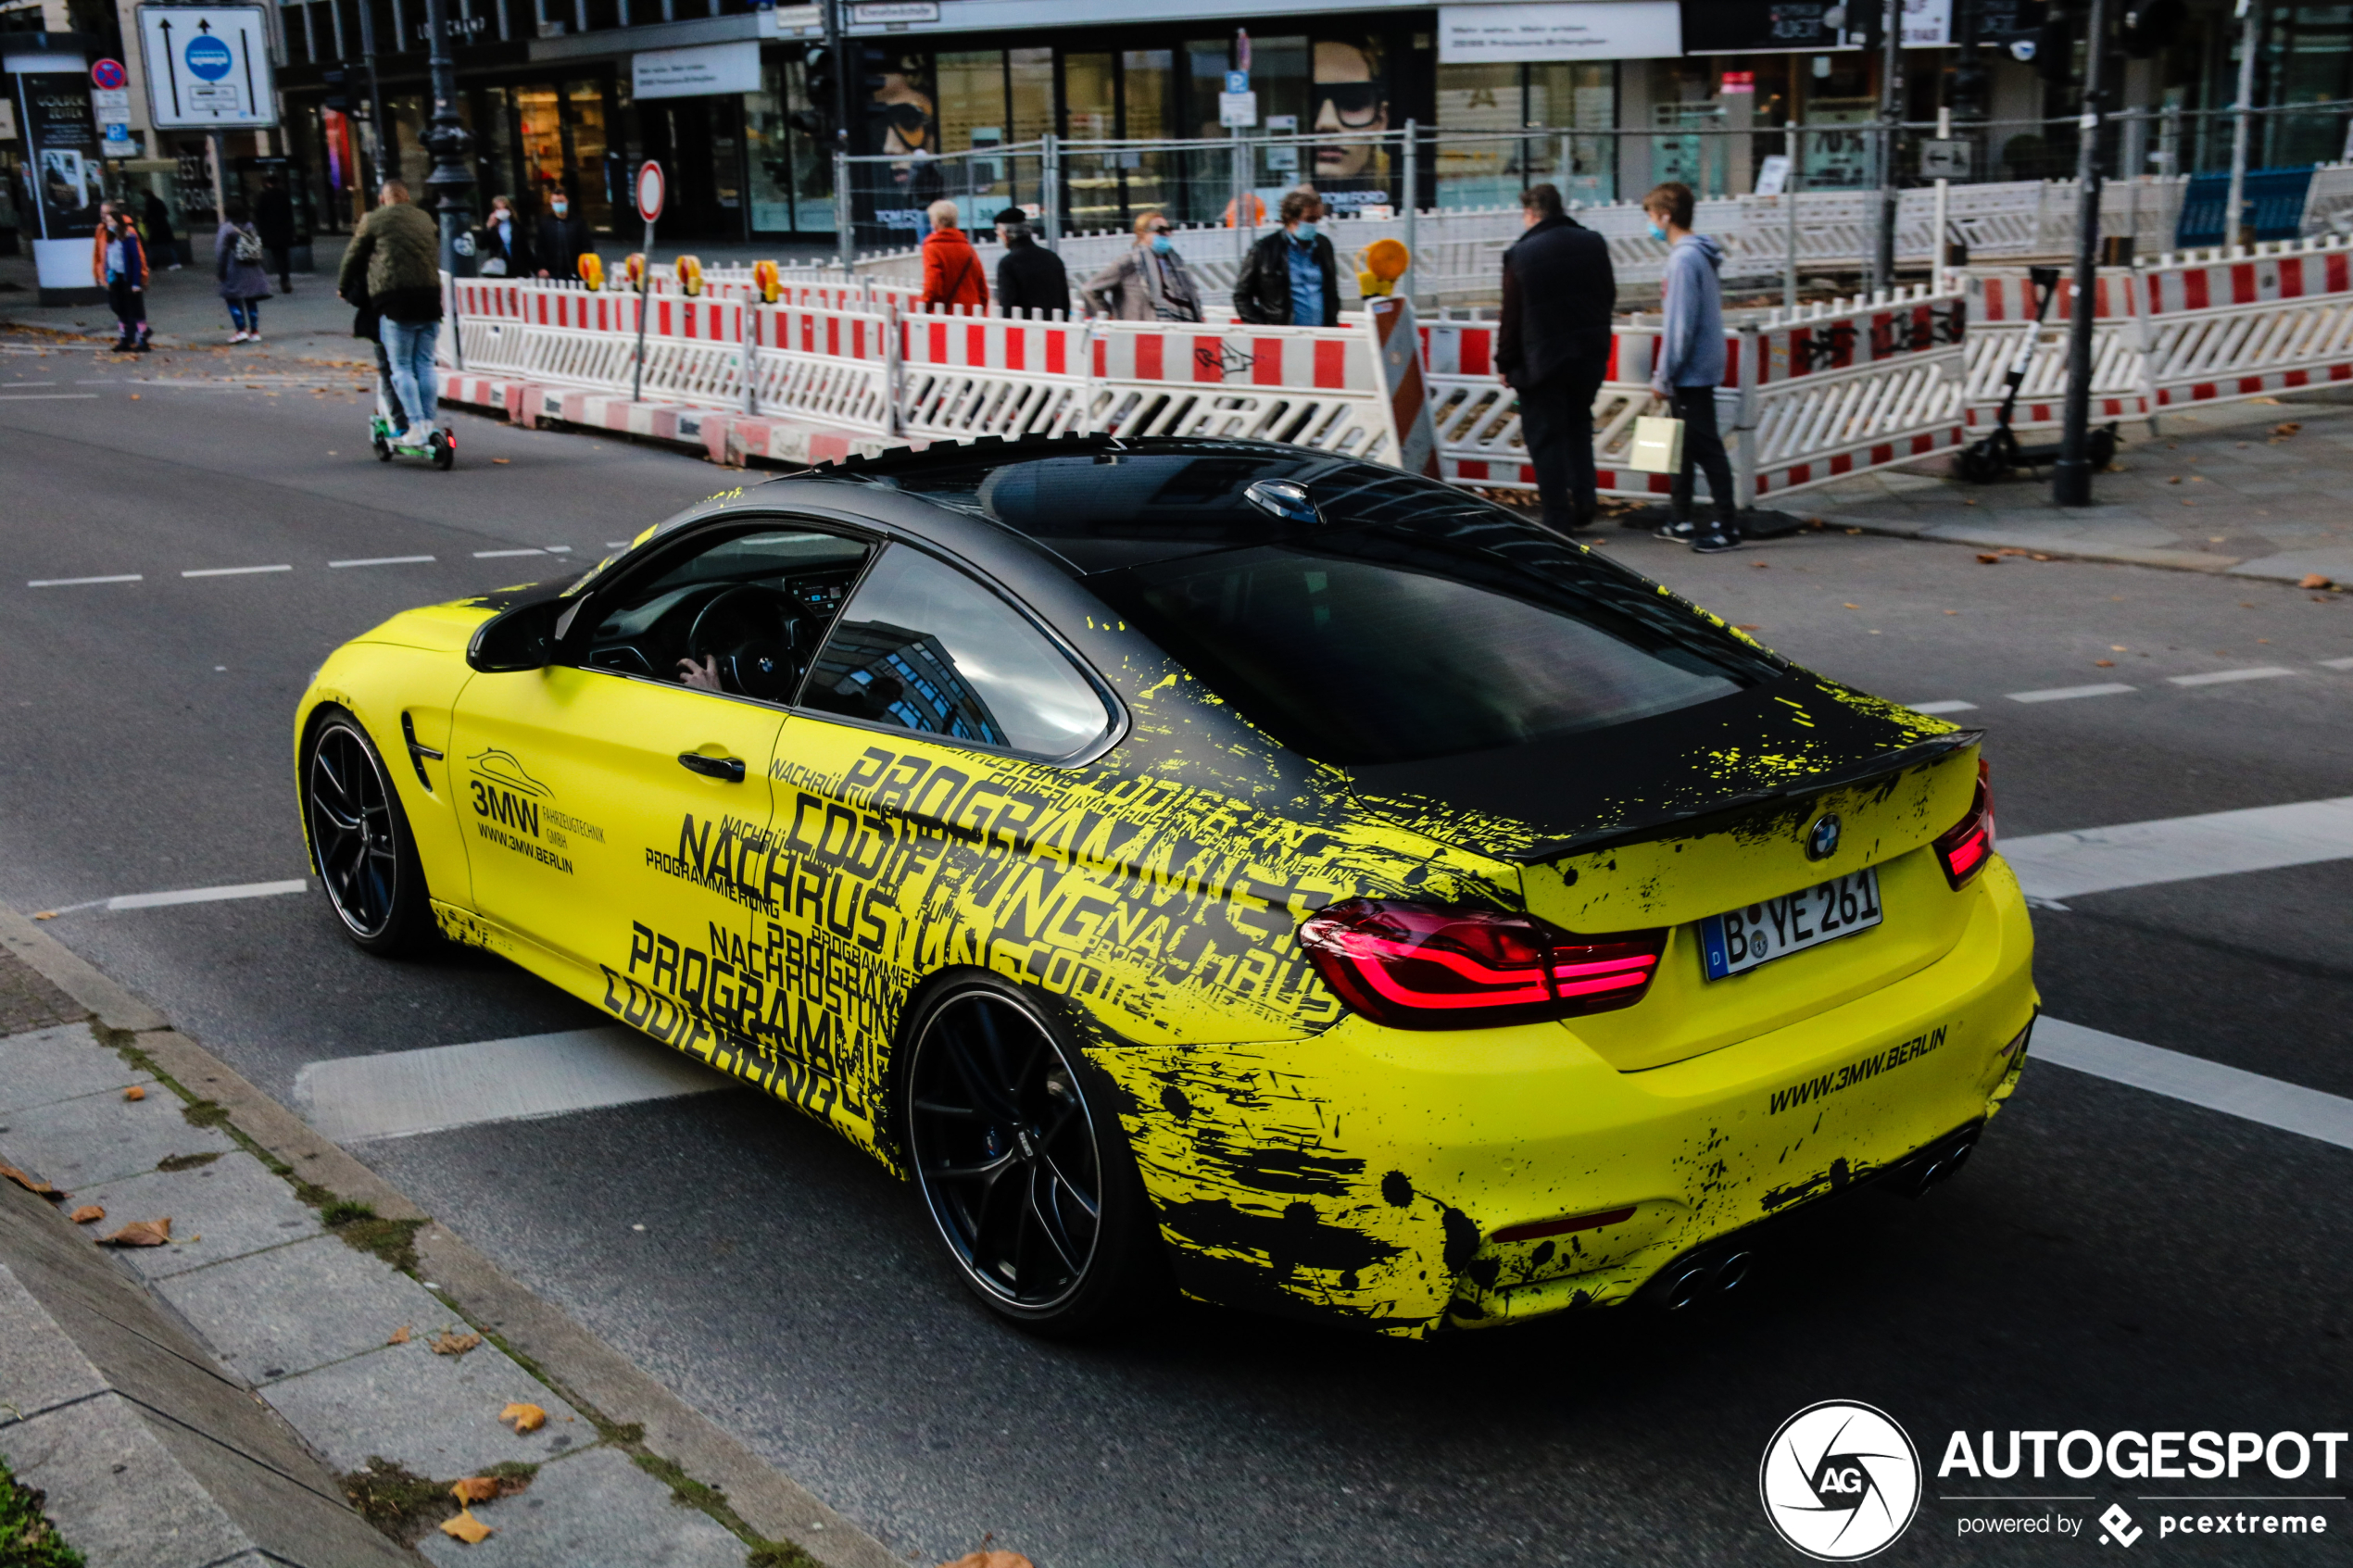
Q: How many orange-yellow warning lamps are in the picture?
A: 5